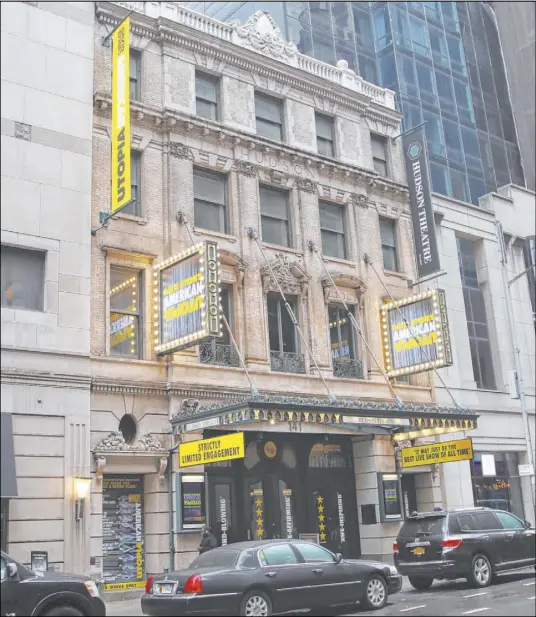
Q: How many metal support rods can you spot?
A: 4